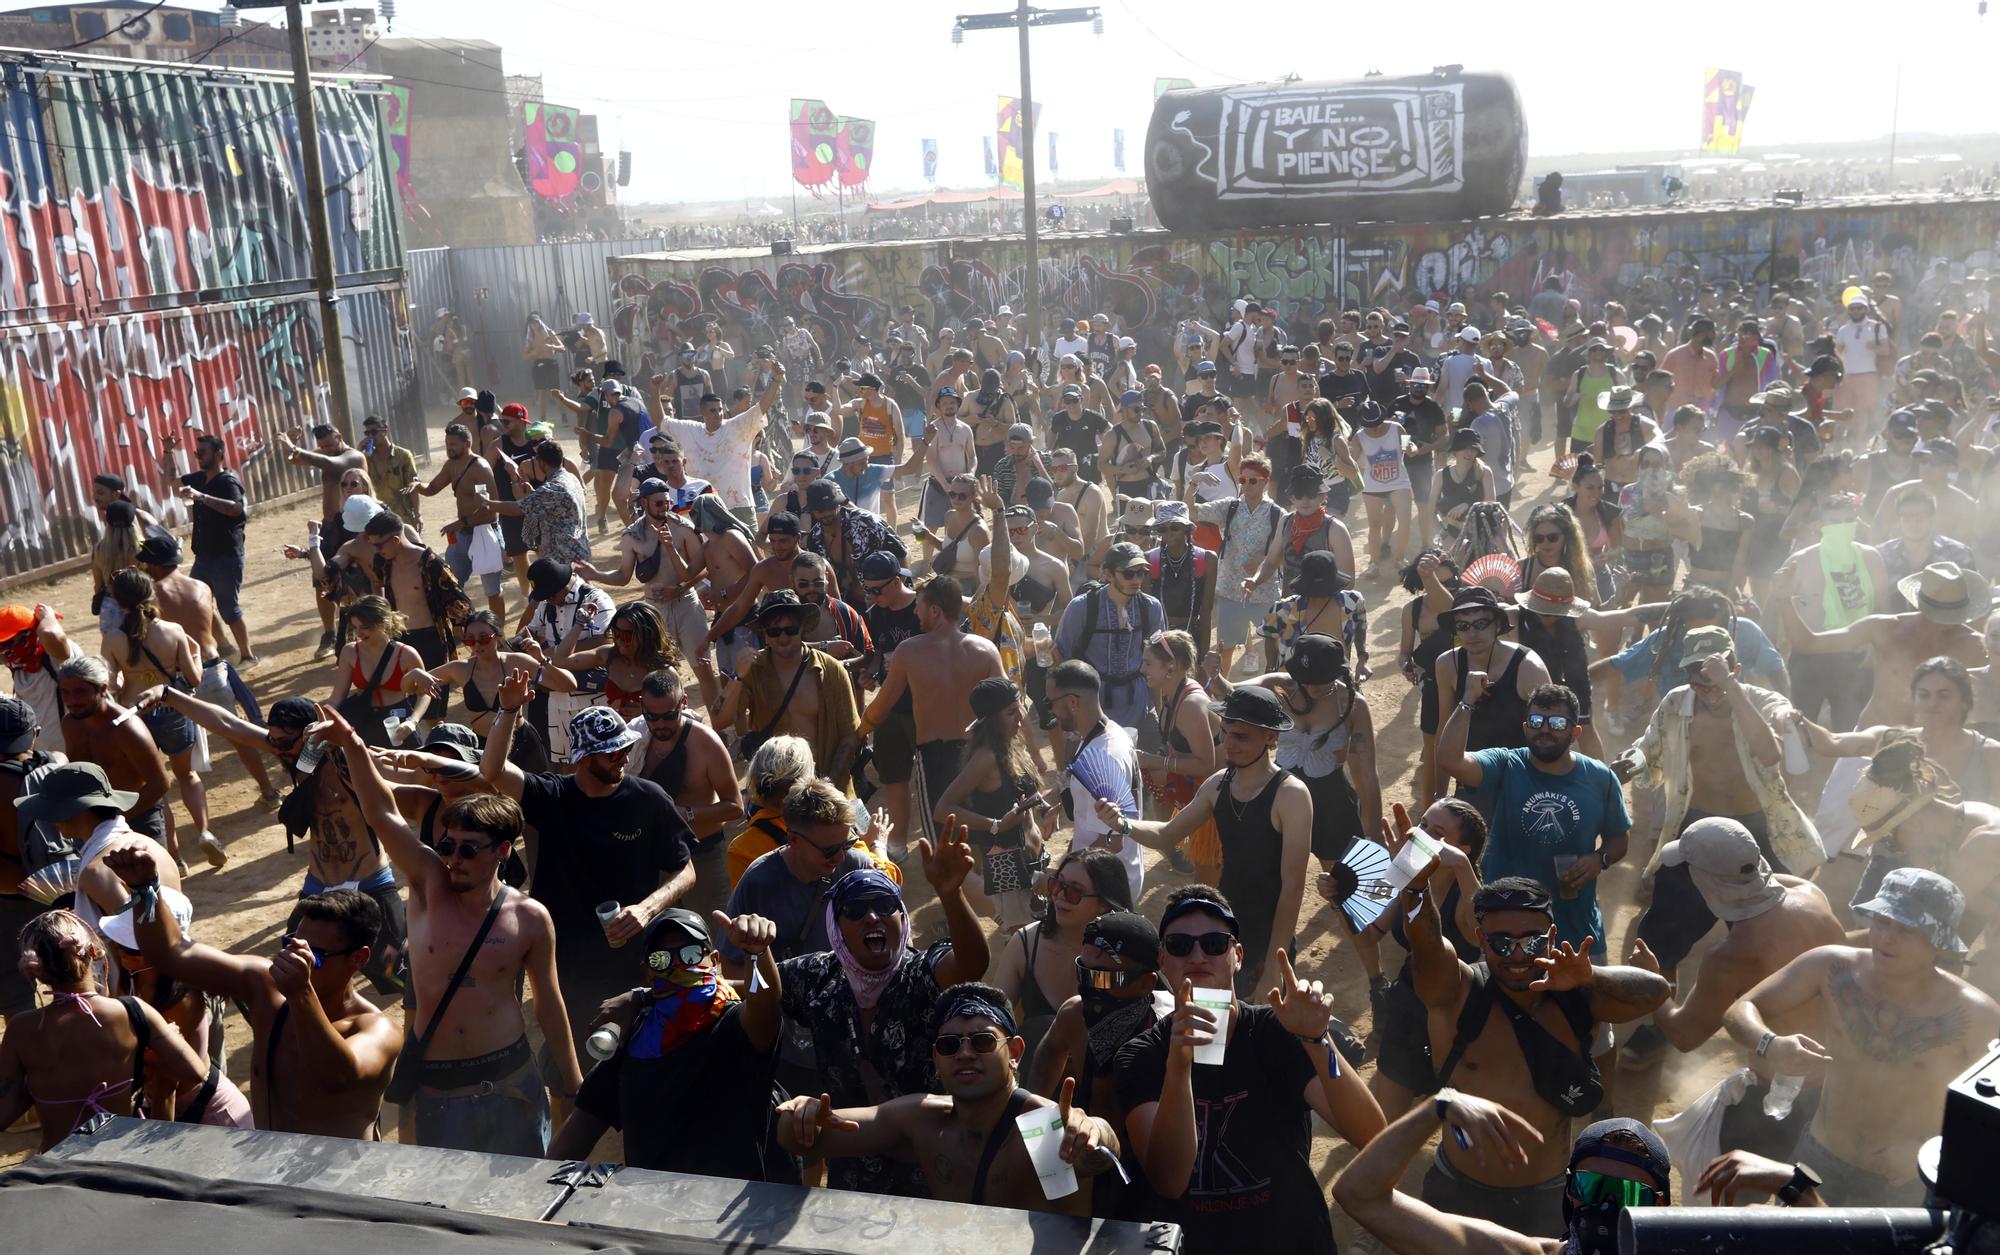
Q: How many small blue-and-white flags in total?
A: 4